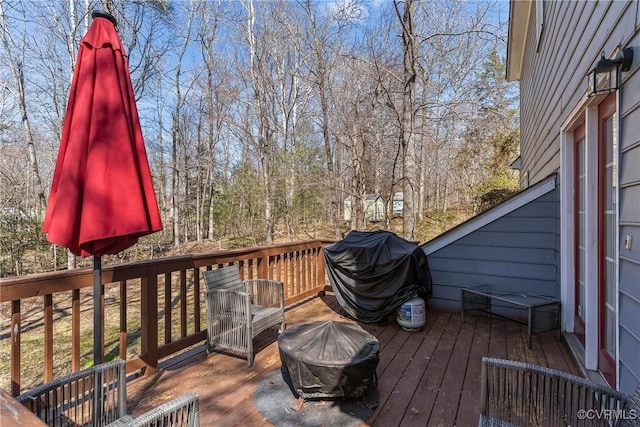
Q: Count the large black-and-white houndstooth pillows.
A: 0